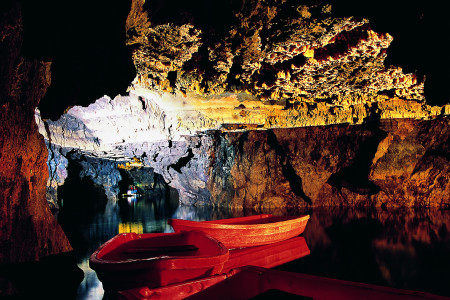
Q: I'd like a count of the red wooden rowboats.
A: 3